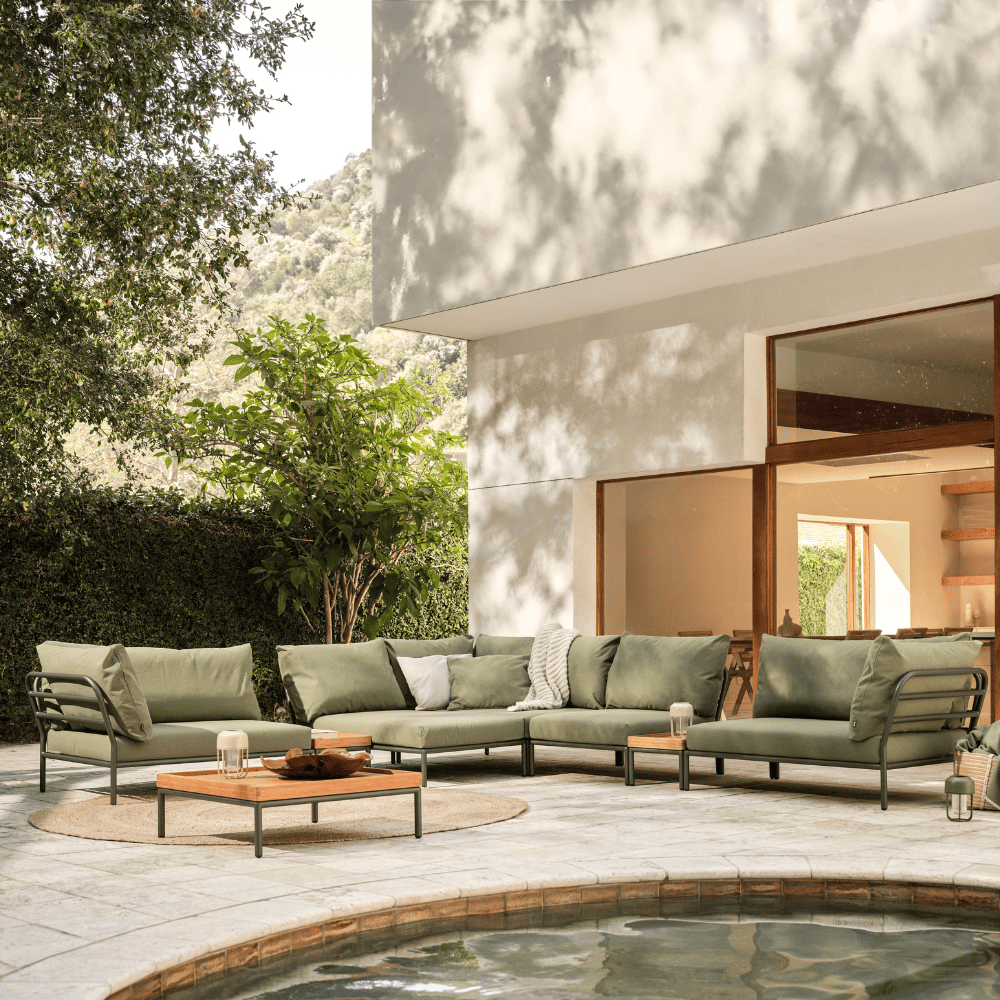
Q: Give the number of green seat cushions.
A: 4